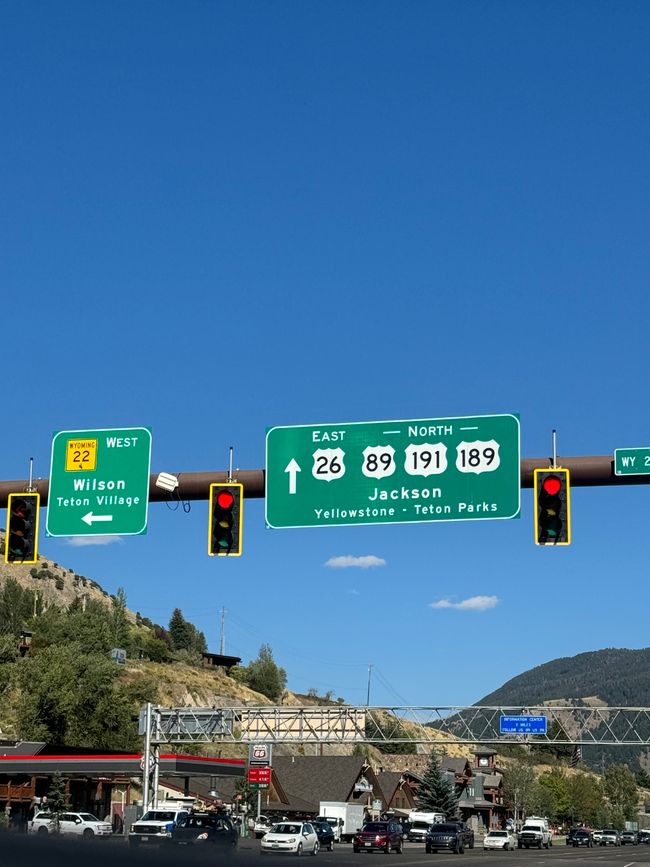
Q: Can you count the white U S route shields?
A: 4